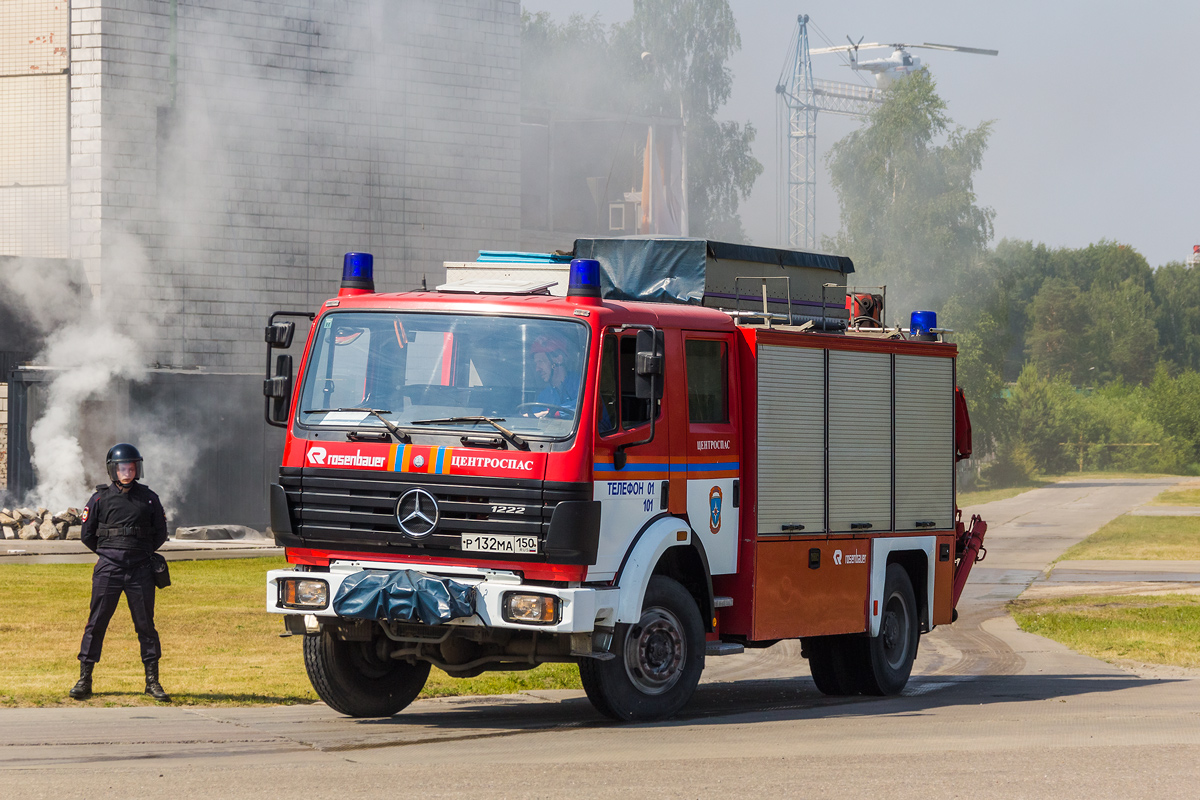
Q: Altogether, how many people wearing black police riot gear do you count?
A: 1